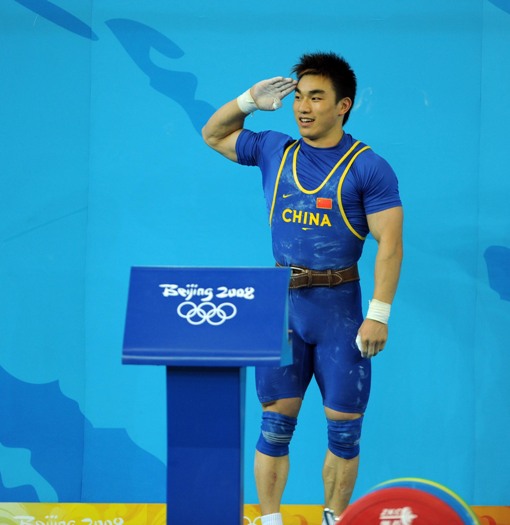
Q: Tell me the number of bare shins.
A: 2